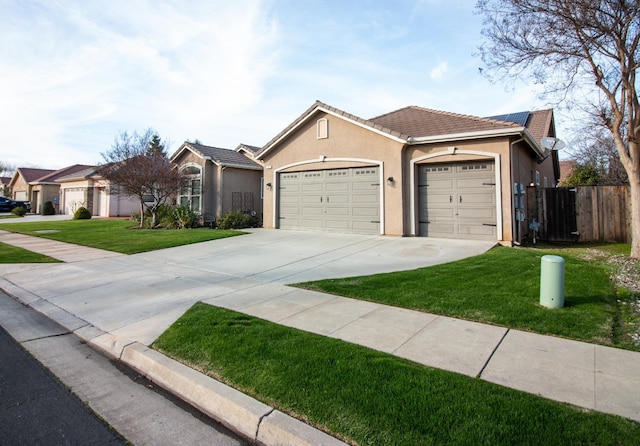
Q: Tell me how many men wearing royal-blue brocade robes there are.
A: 0